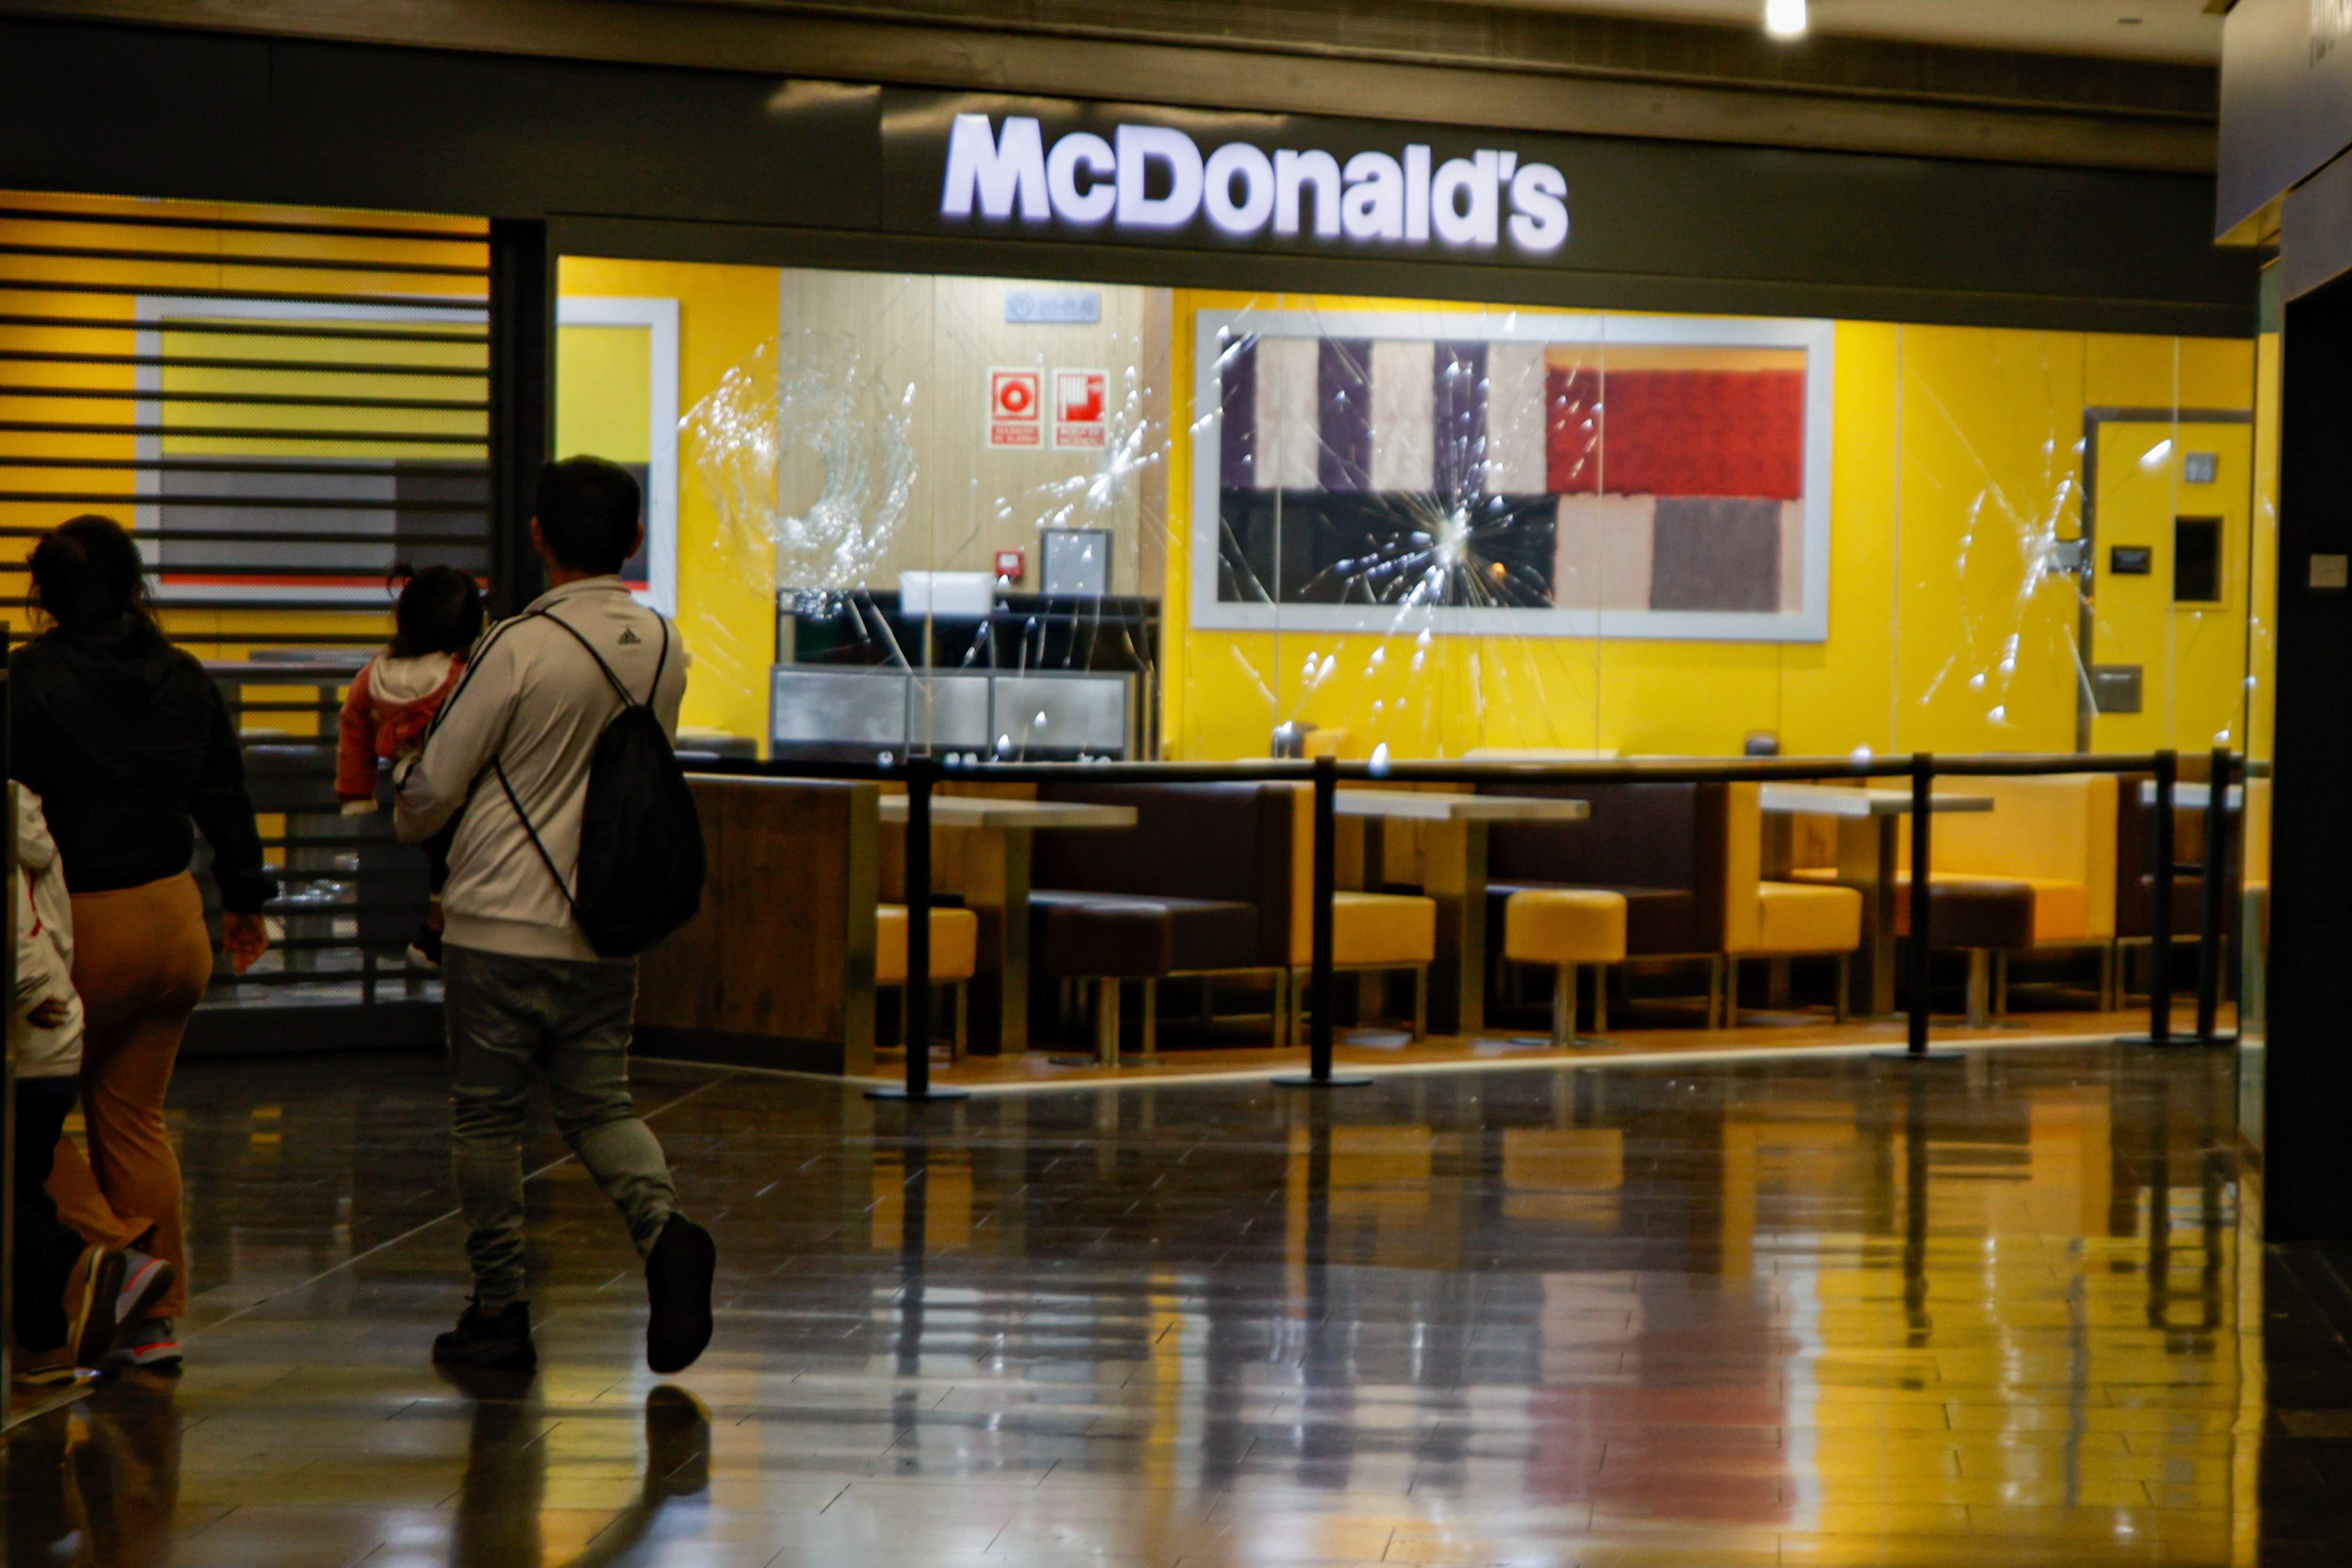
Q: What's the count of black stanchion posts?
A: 5